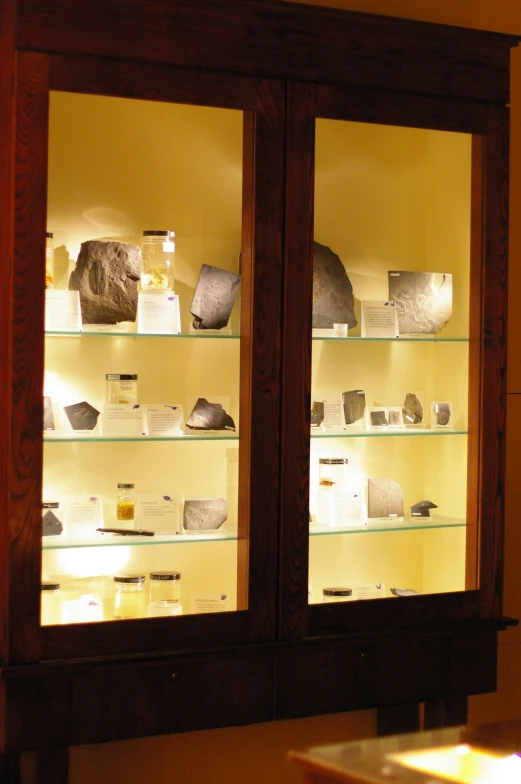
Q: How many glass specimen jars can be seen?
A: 10